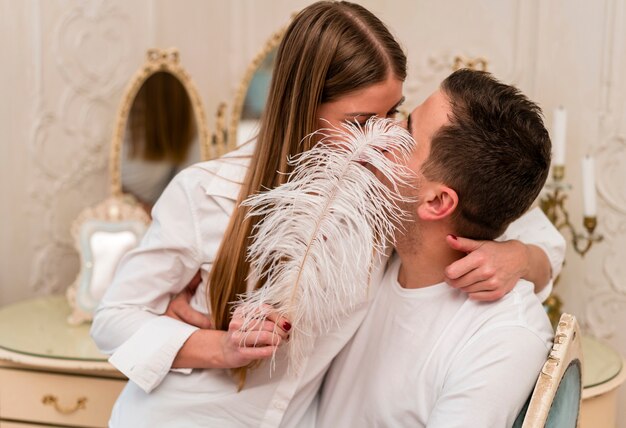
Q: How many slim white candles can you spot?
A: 2